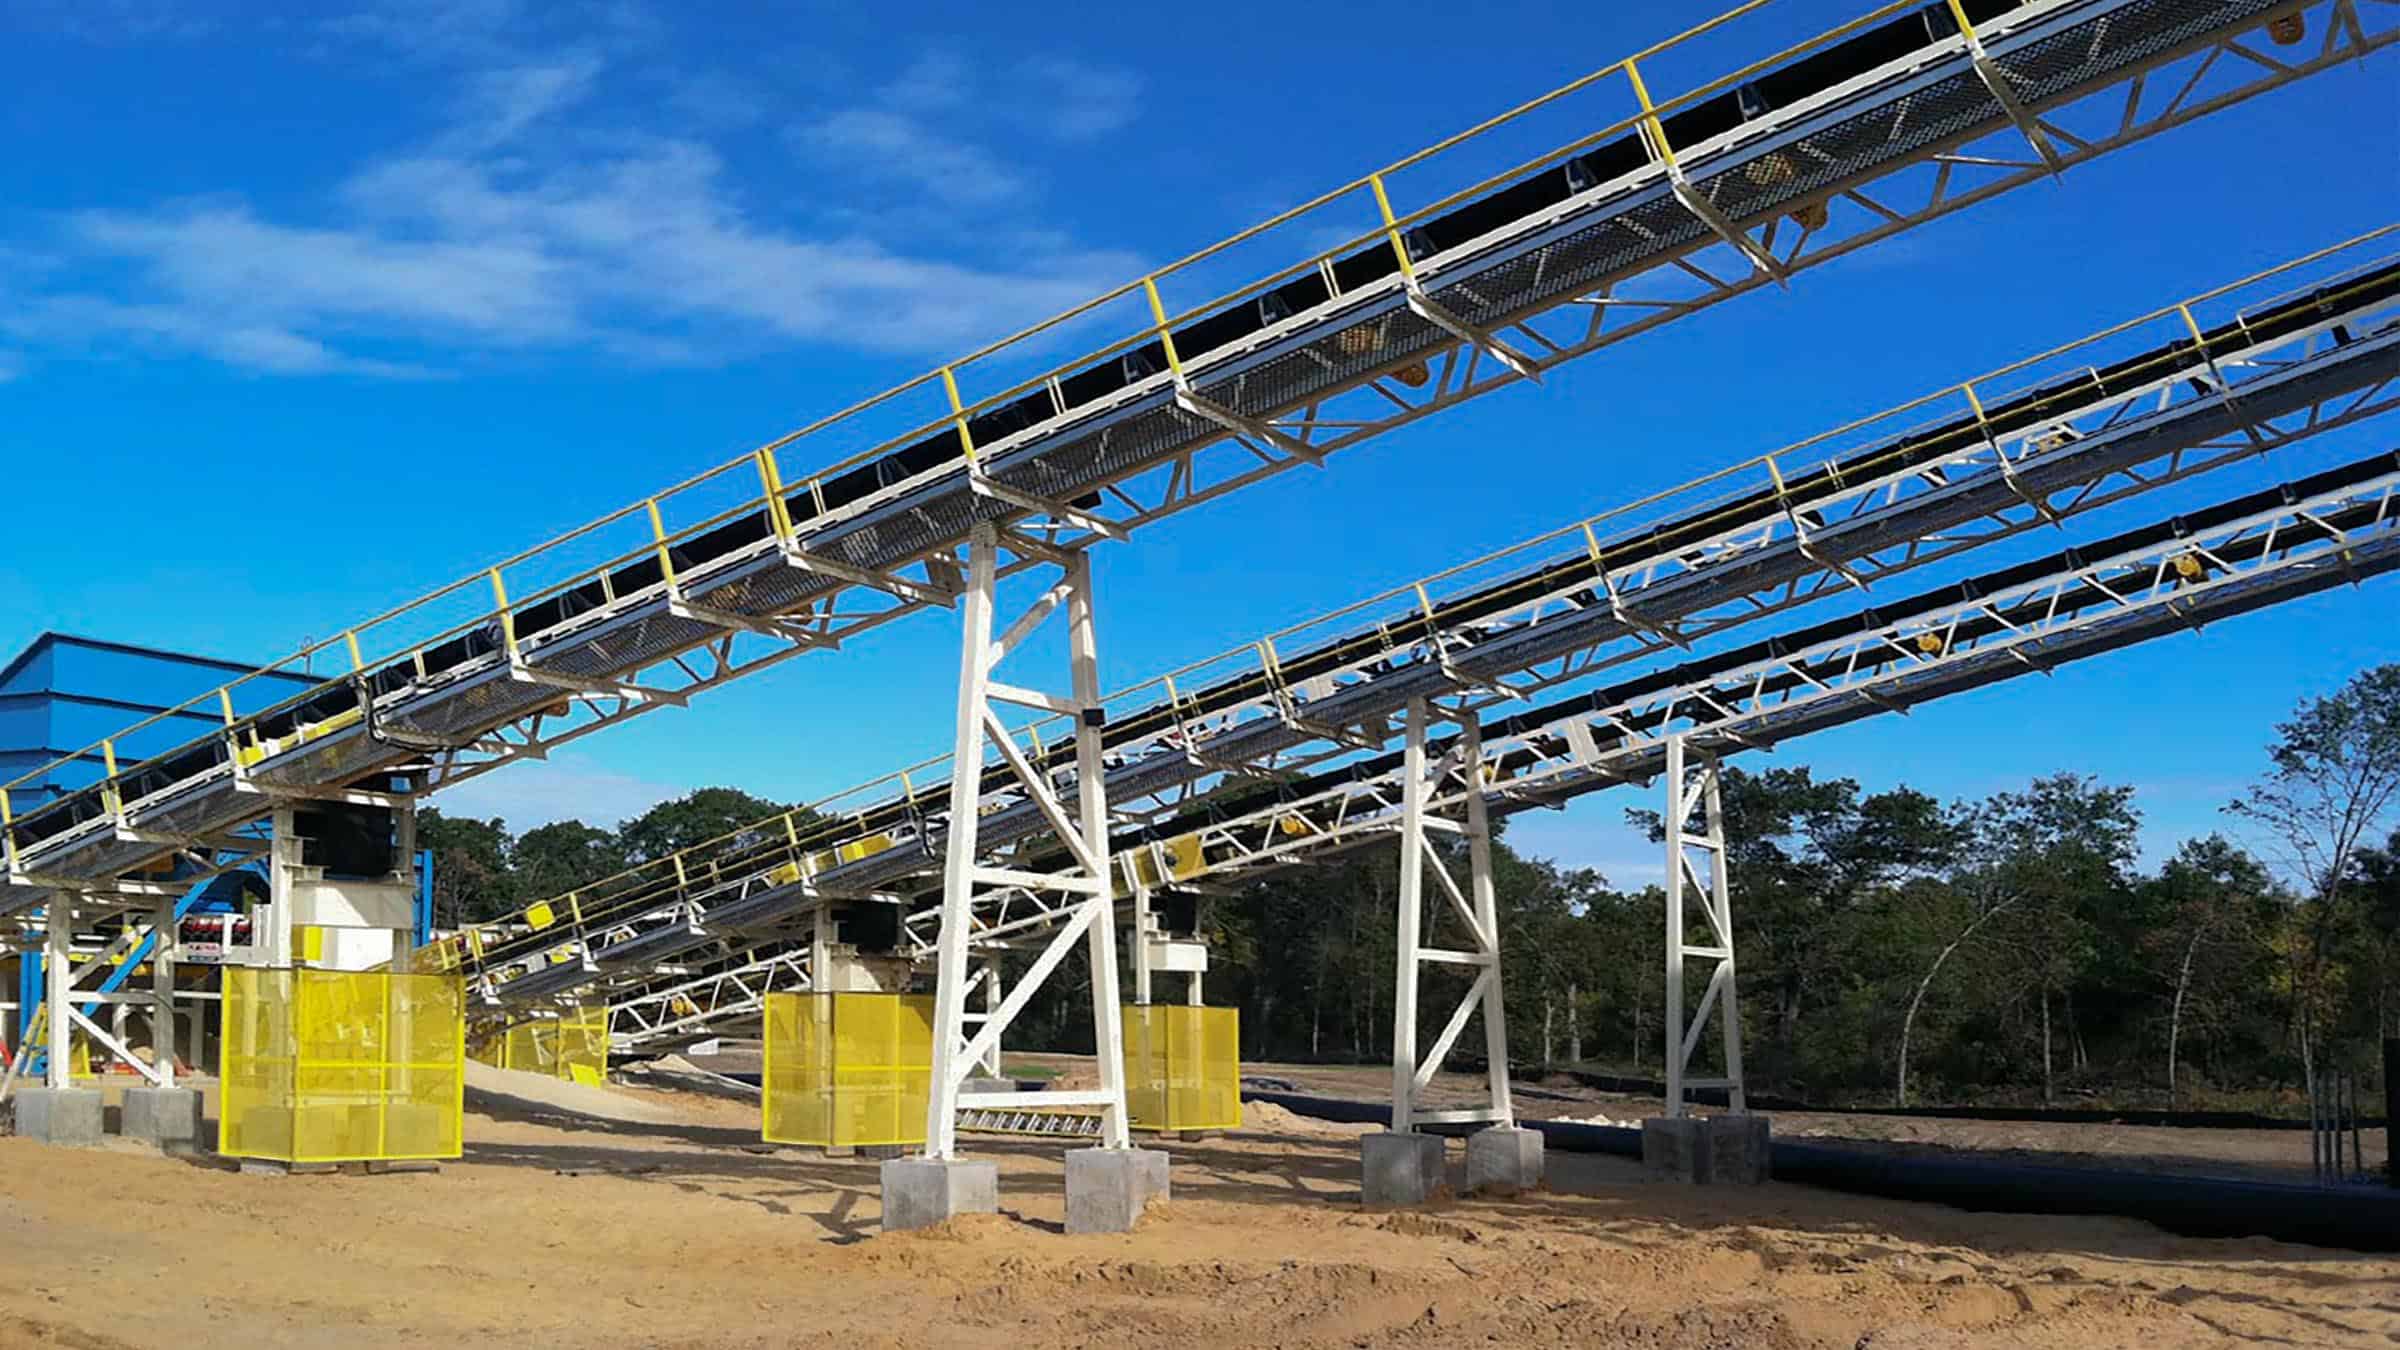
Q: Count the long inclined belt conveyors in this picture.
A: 3